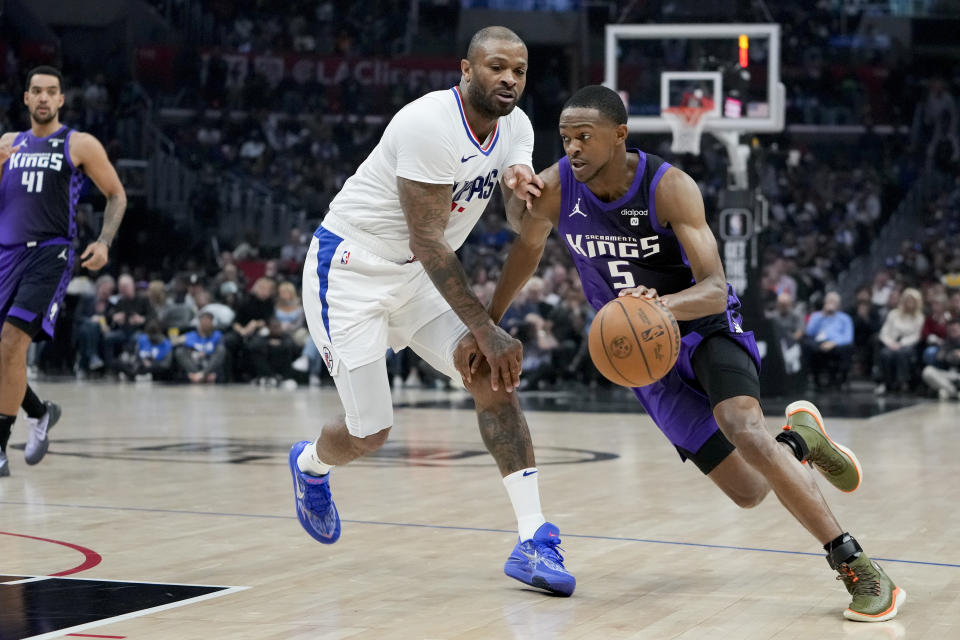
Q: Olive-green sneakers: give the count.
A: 2